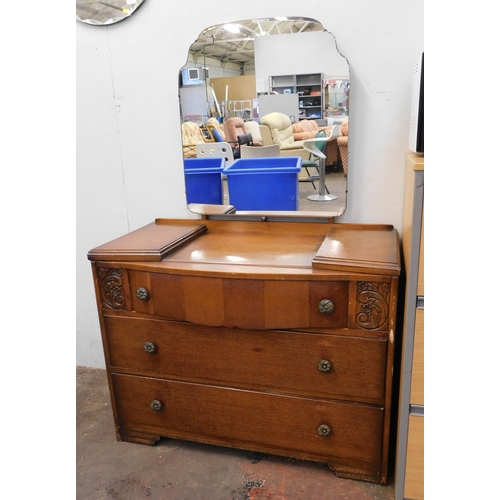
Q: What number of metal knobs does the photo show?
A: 6